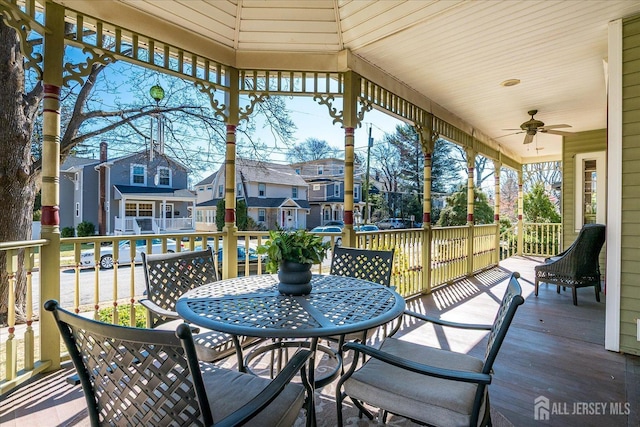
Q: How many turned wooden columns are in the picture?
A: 7